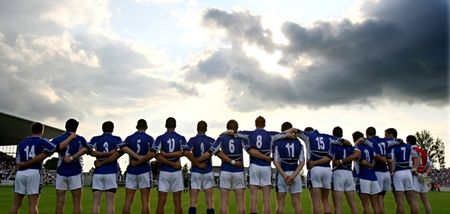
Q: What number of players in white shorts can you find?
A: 15